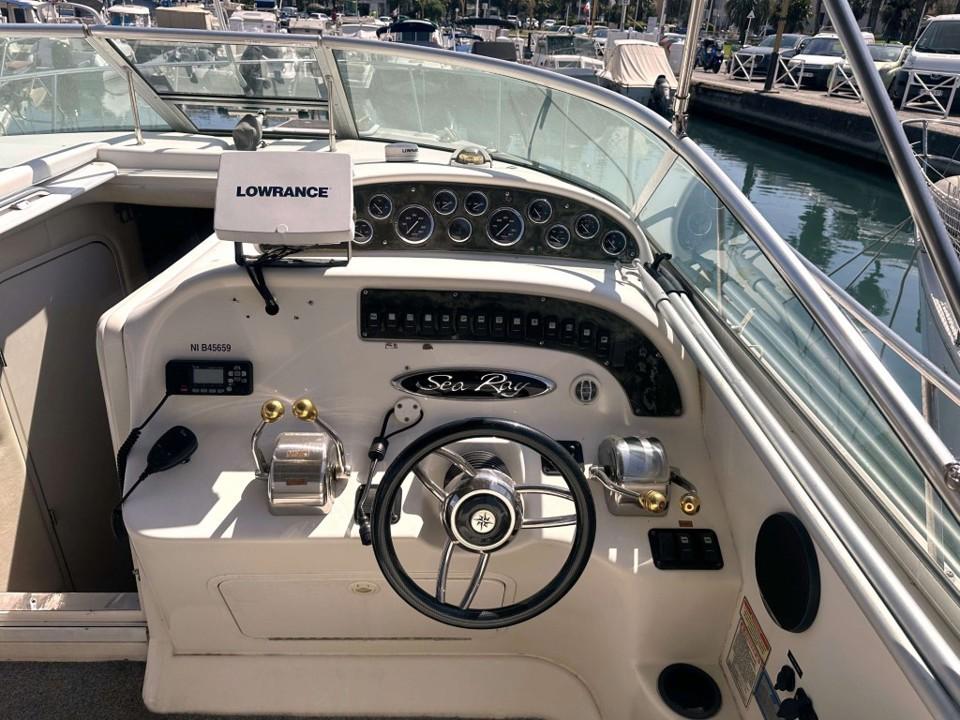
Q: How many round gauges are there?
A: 11